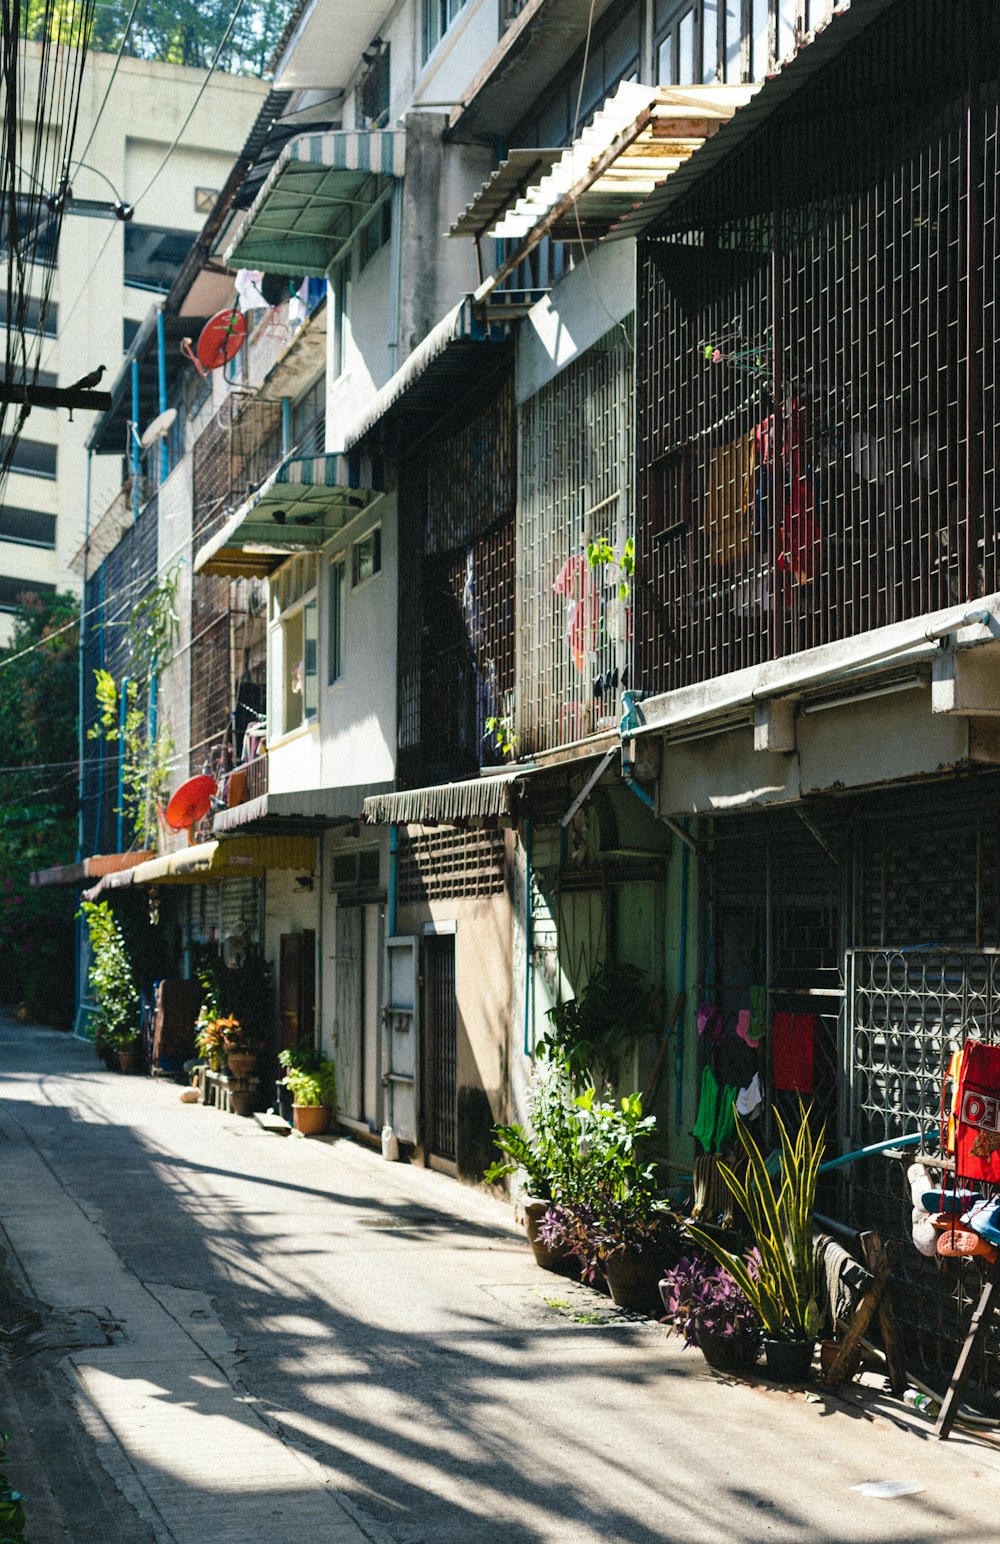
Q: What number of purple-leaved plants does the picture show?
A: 2